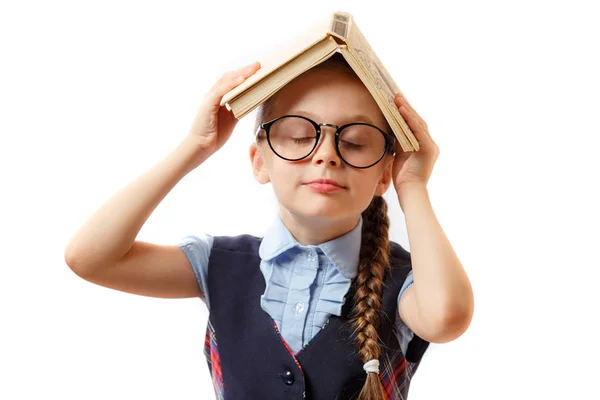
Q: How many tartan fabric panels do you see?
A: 2